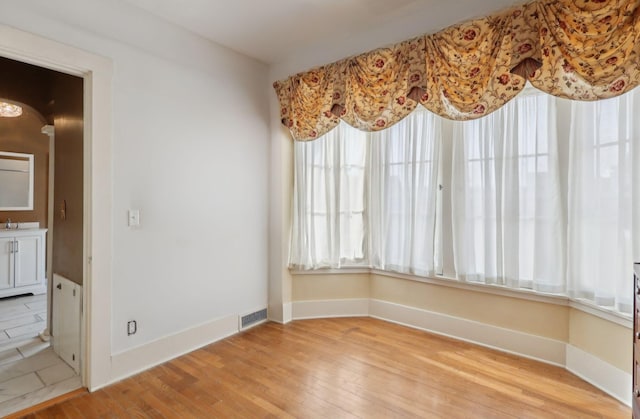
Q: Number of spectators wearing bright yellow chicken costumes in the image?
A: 0